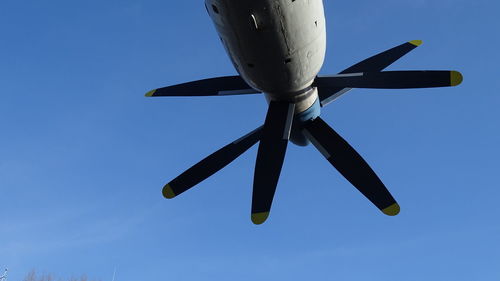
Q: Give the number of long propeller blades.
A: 6